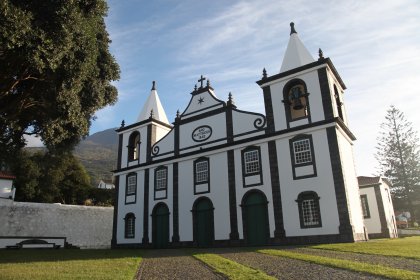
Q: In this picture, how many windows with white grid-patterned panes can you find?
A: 7